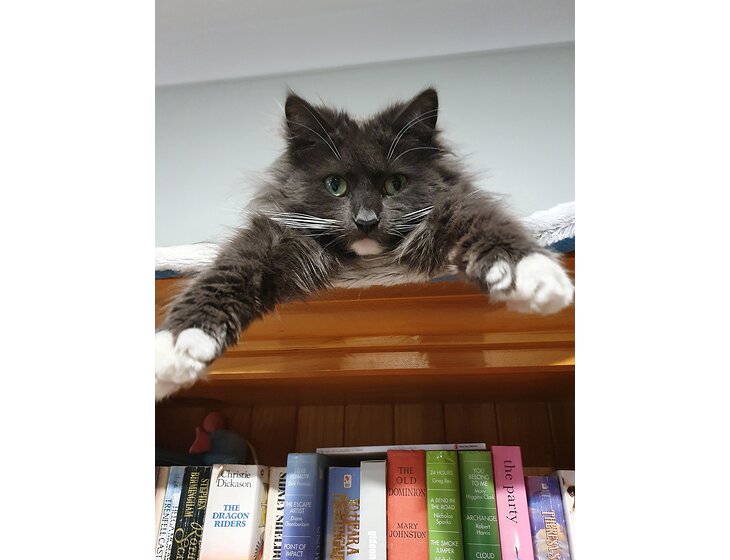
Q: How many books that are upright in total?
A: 14